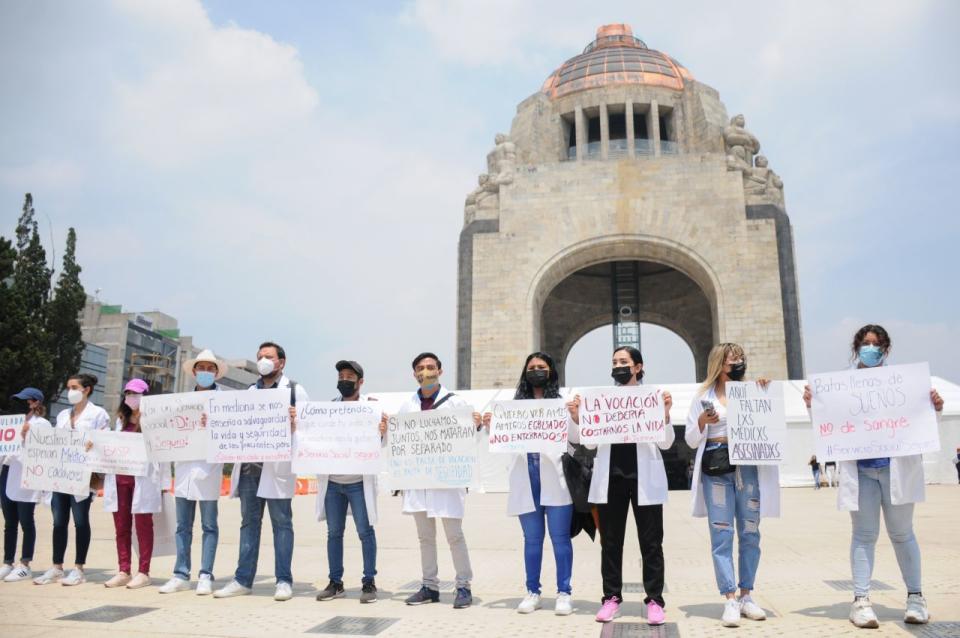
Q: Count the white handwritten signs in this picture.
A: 11